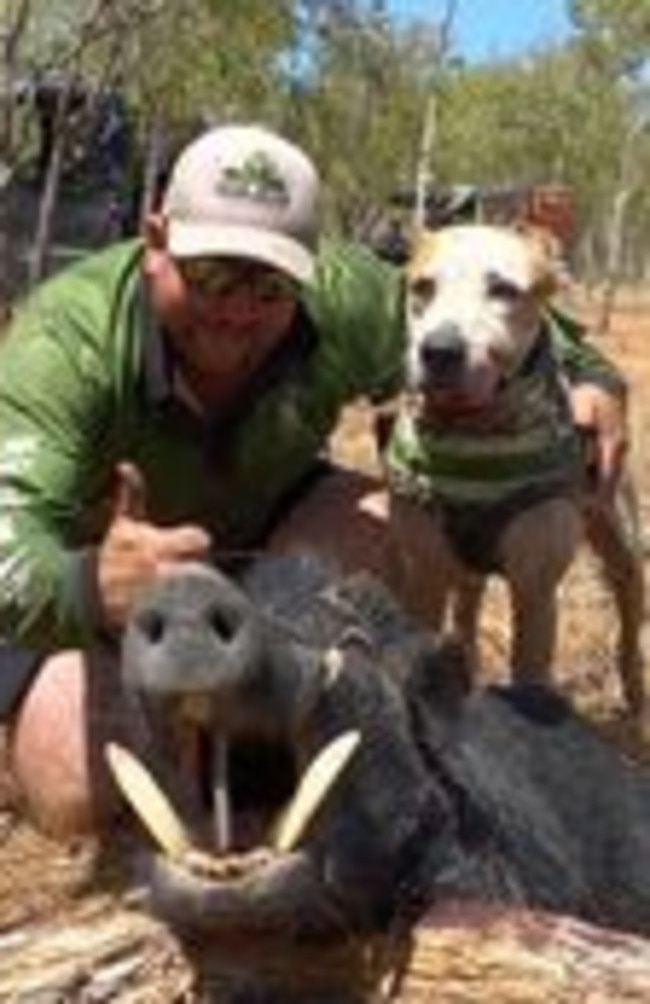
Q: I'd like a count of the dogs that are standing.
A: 1